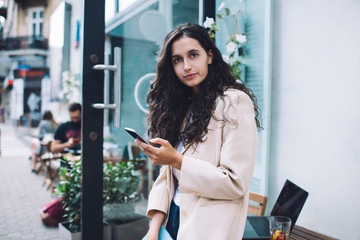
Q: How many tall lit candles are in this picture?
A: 0